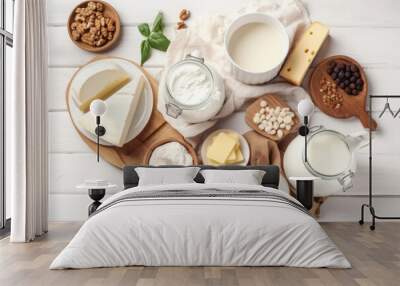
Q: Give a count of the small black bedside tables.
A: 2